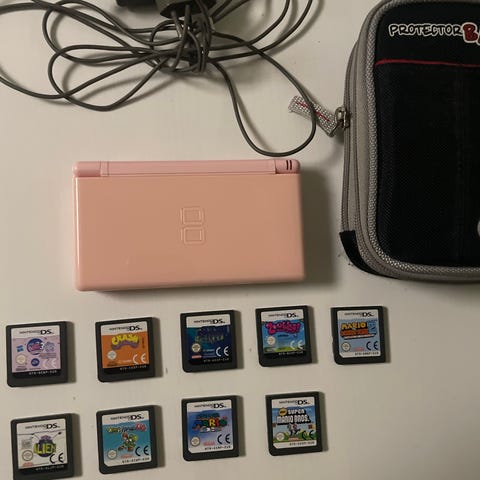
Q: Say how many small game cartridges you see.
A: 9